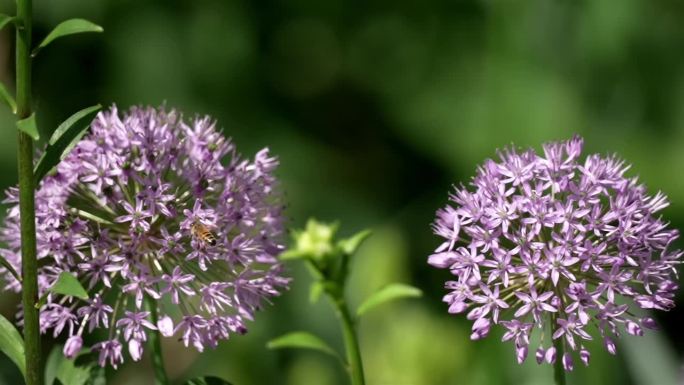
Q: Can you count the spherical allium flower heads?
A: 2